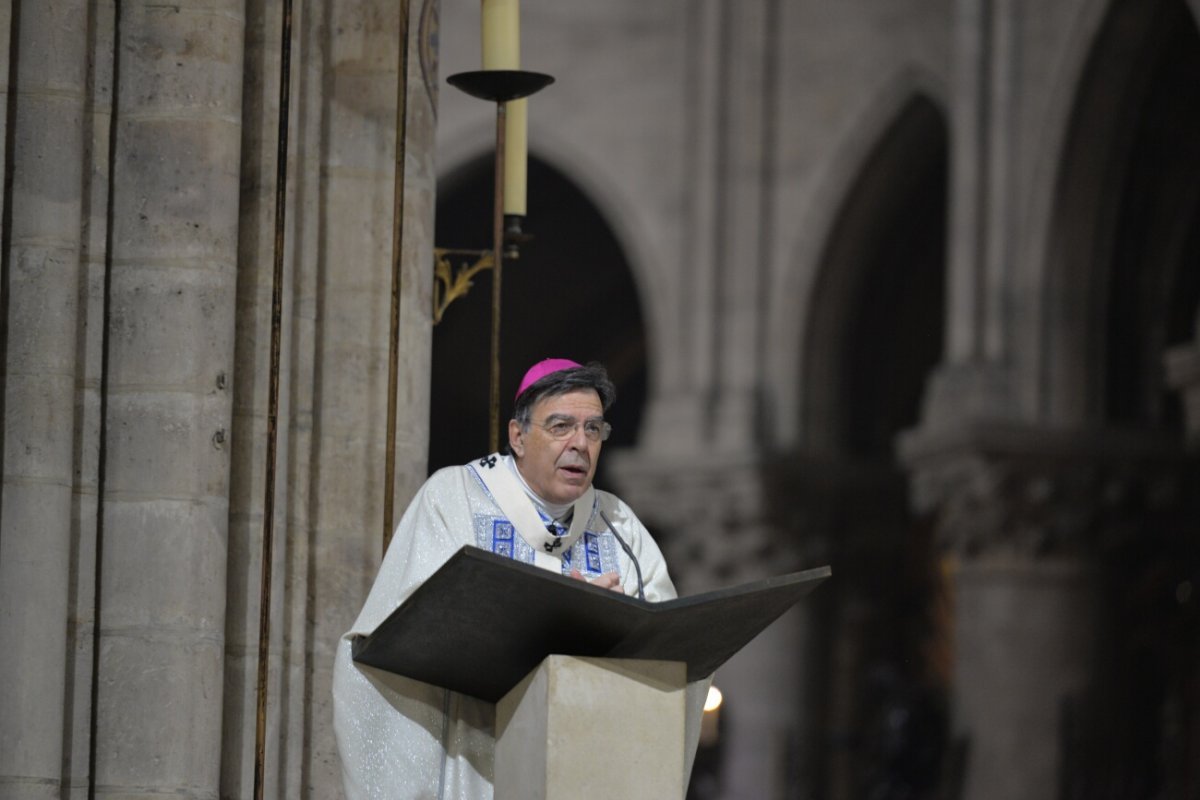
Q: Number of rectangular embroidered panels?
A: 2